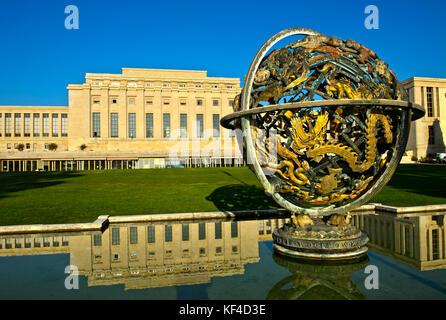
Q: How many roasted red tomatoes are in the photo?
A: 0